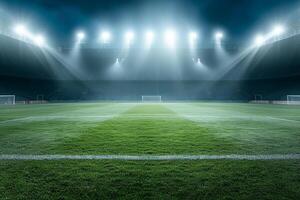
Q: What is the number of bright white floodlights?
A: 11